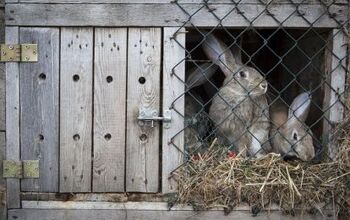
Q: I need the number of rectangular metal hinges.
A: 2